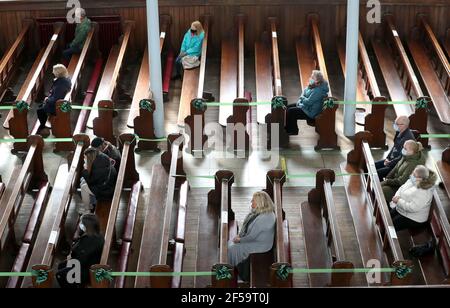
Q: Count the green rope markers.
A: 12